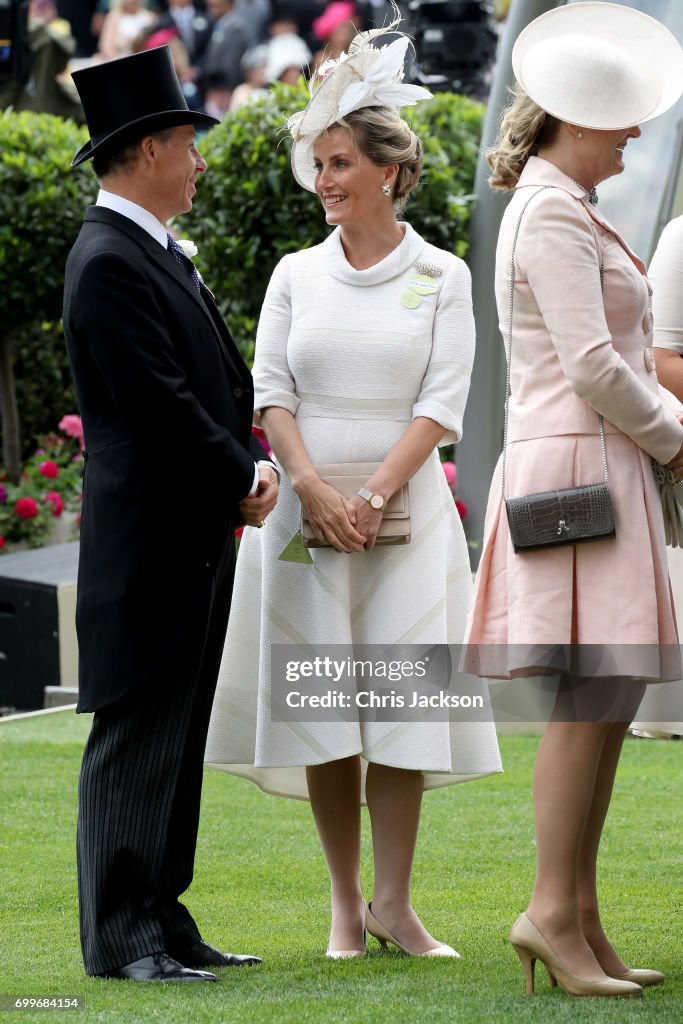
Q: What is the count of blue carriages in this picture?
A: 0